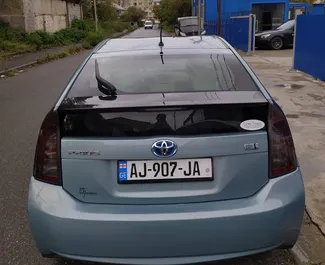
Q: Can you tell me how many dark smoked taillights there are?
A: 2